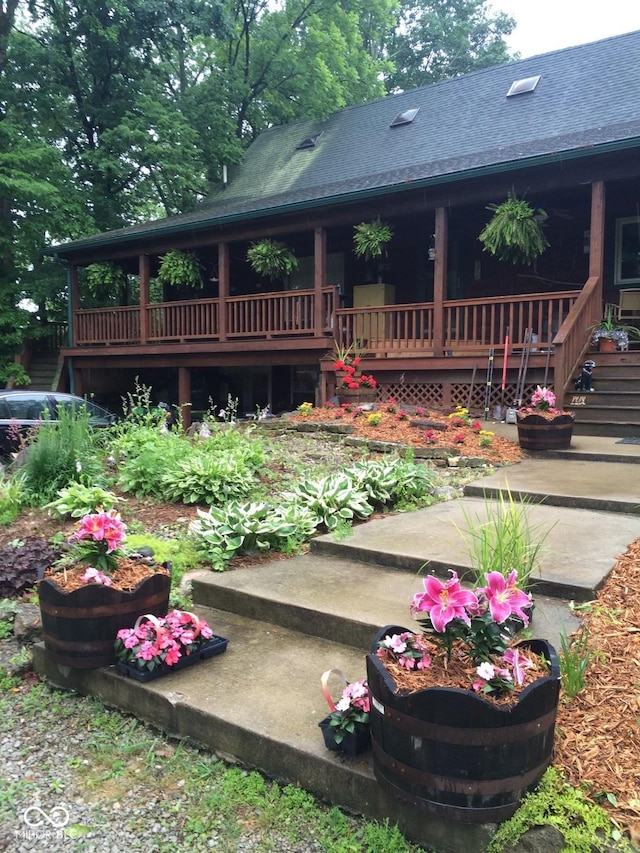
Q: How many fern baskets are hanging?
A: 5